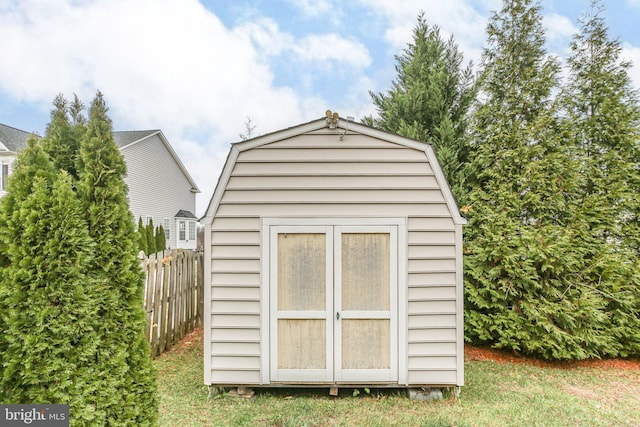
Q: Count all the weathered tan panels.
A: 4